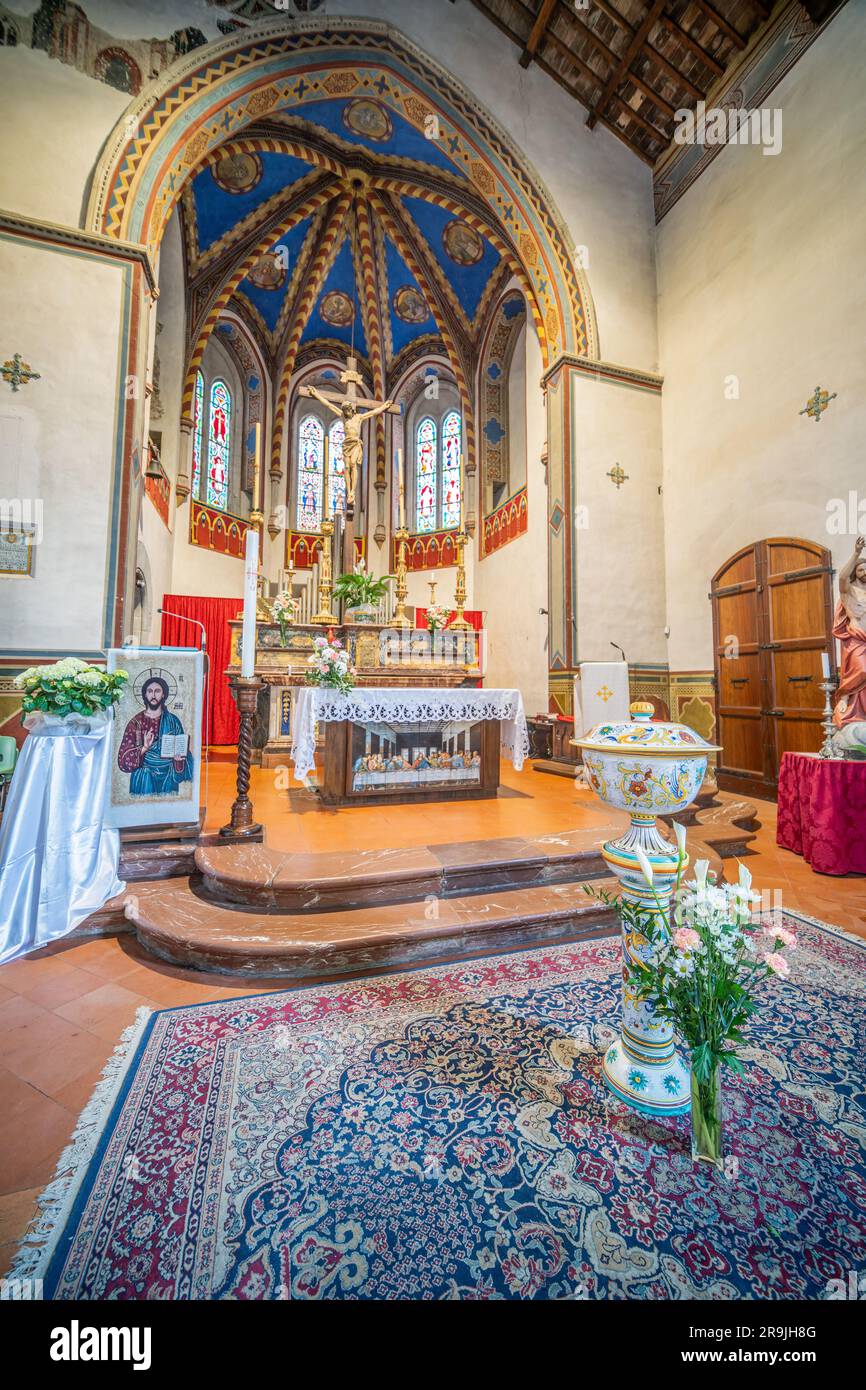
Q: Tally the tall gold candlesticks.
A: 4